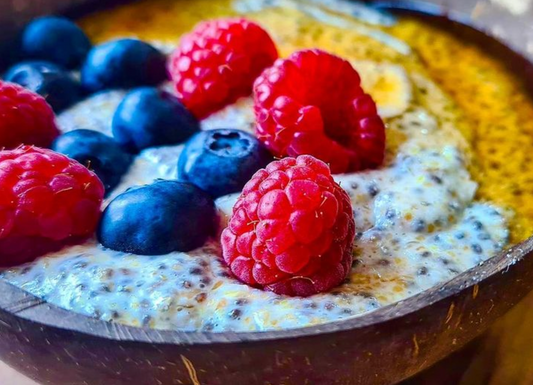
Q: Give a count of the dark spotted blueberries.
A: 7